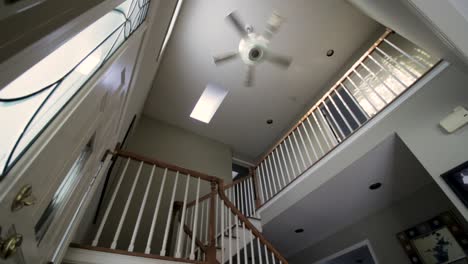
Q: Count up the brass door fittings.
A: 2